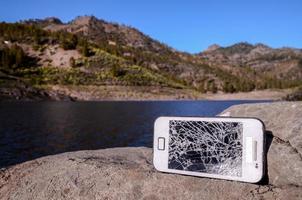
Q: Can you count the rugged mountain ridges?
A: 2